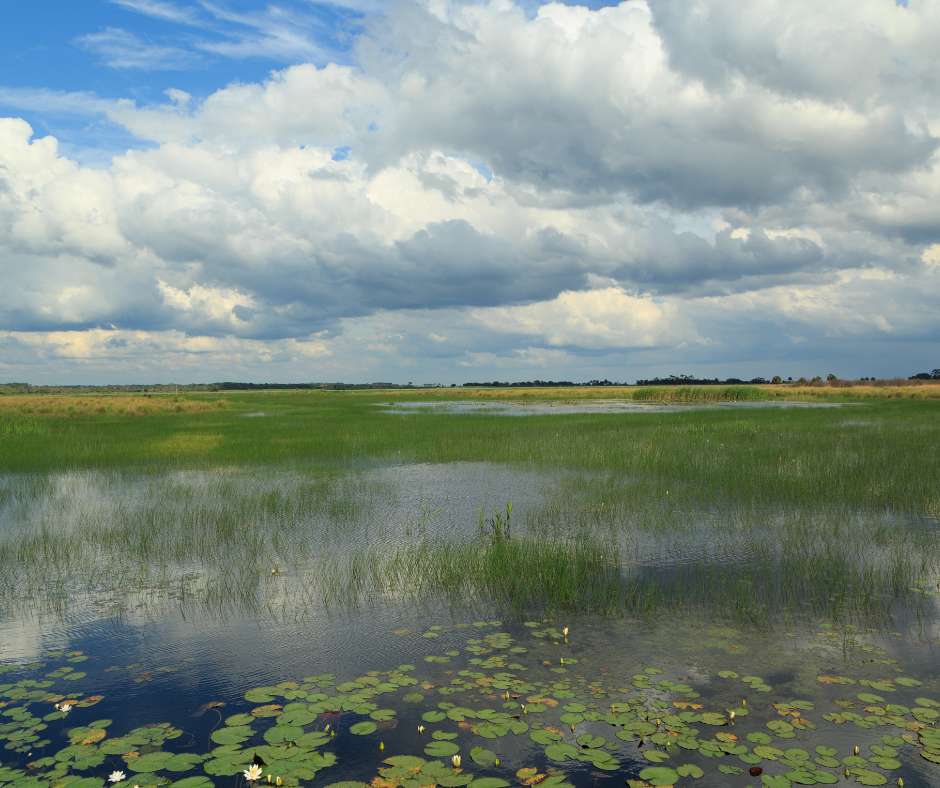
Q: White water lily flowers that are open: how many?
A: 3